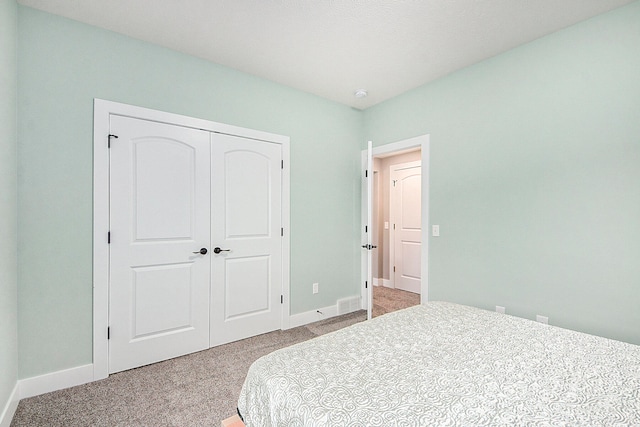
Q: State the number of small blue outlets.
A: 0